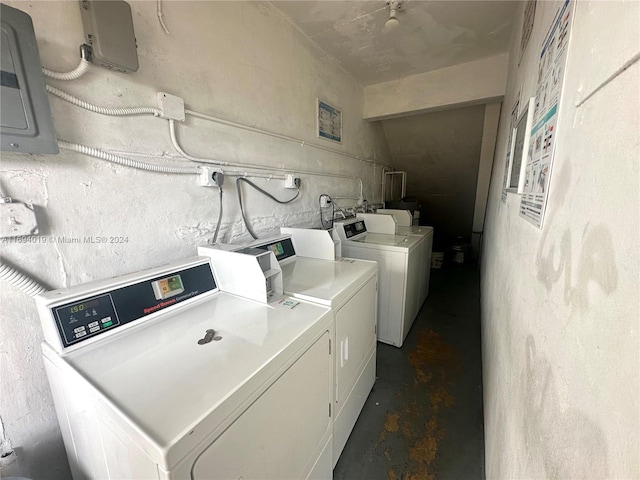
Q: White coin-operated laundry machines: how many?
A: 4